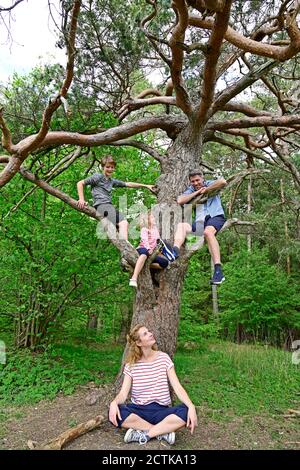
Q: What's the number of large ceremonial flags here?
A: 0